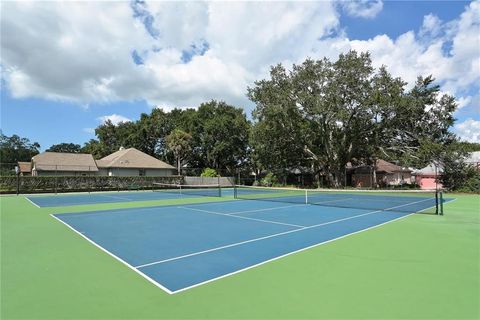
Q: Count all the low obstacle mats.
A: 0